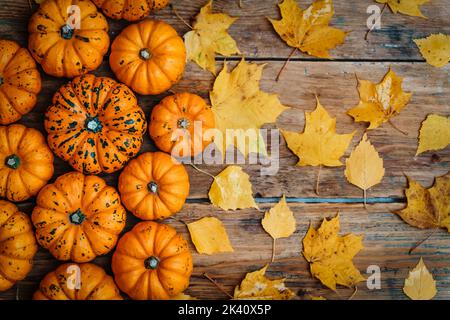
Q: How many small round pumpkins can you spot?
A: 12